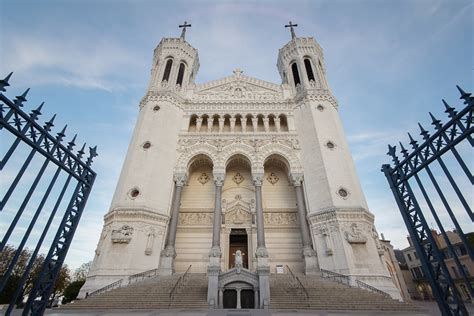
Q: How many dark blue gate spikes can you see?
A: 15